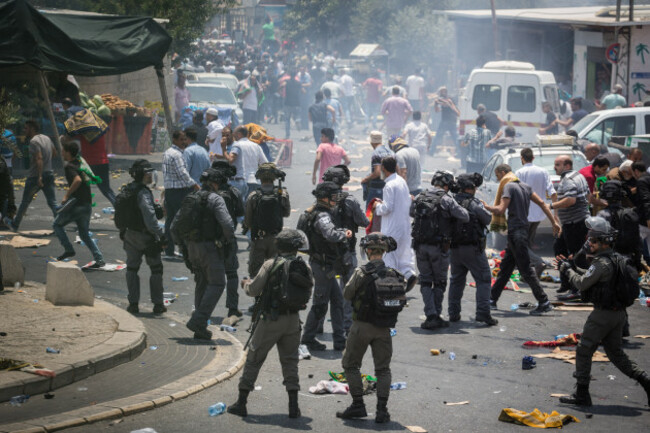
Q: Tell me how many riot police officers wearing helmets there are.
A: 12